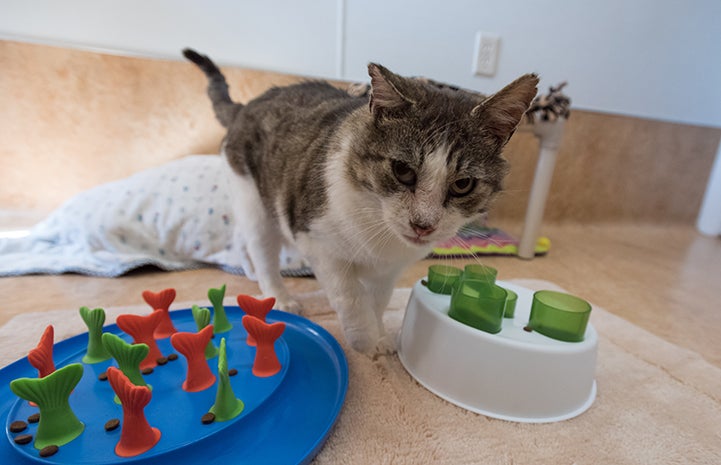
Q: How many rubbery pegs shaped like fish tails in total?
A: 13